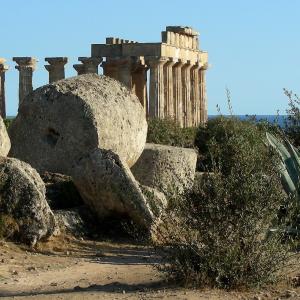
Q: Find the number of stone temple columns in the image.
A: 12